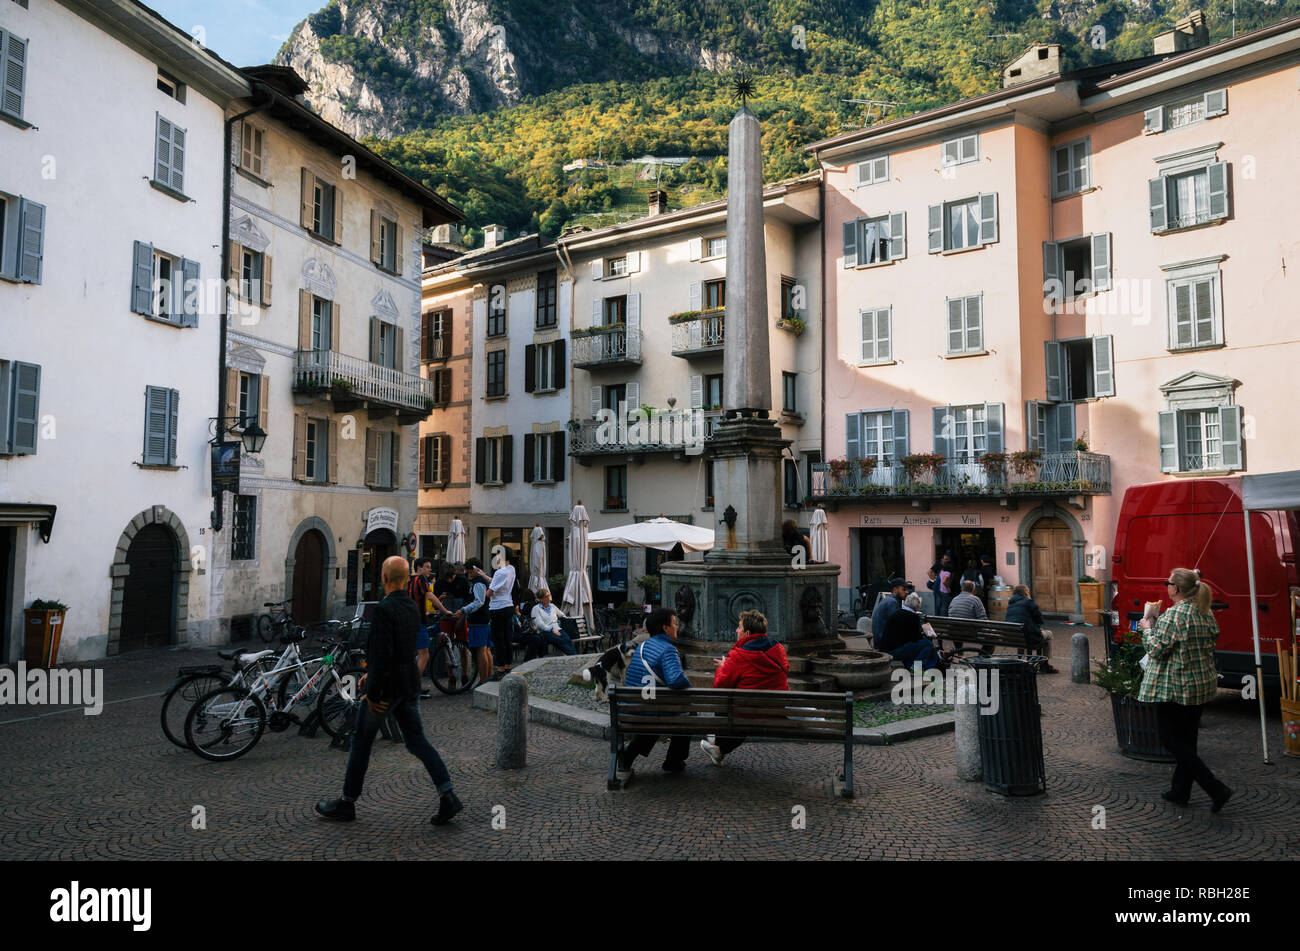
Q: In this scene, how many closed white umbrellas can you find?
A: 4